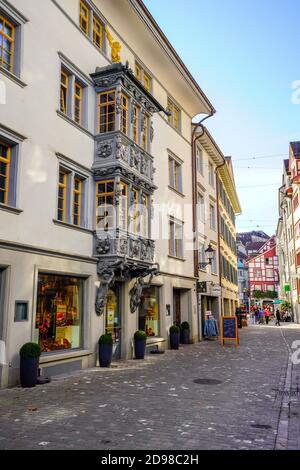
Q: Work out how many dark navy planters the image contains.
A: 5